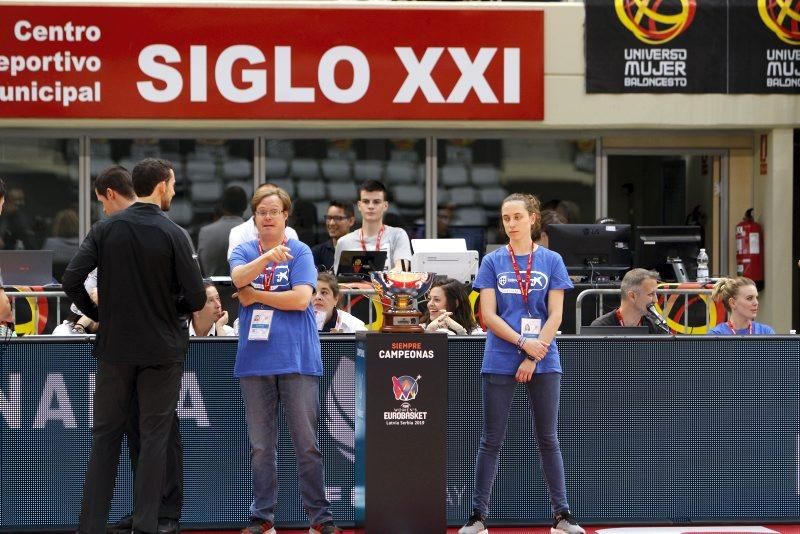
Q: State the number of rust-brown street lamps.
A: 0